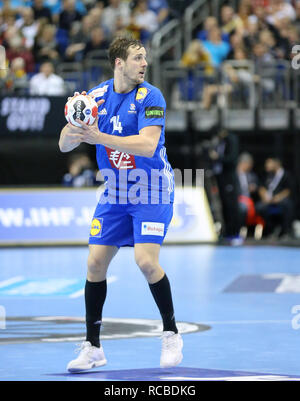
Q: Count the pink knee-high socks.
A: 0